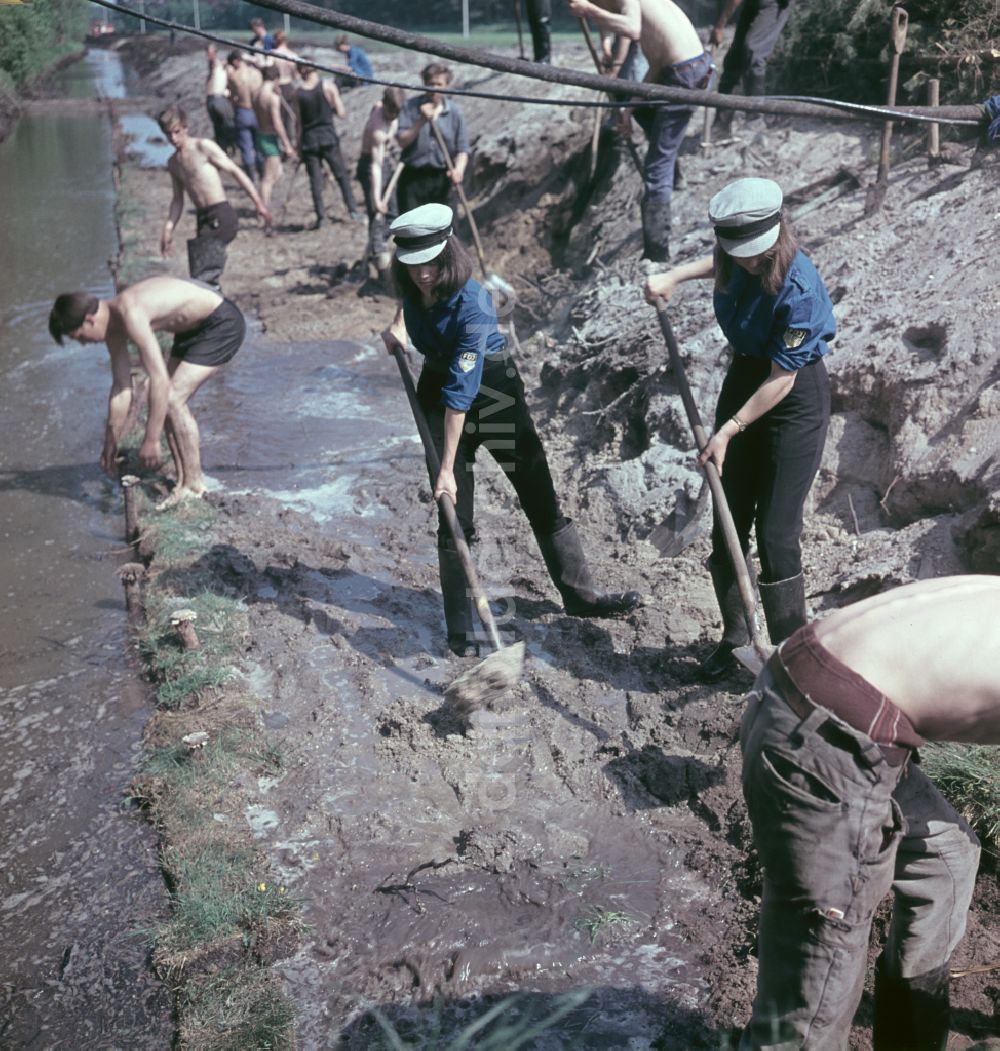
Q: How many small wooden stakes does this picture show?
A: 4